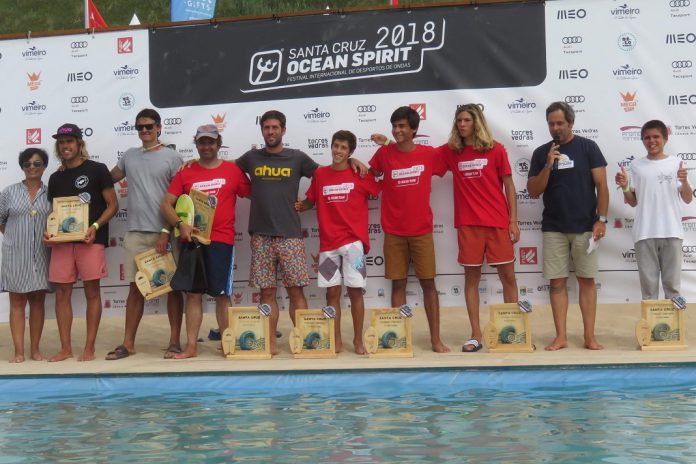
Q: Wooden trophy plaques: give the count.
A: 8